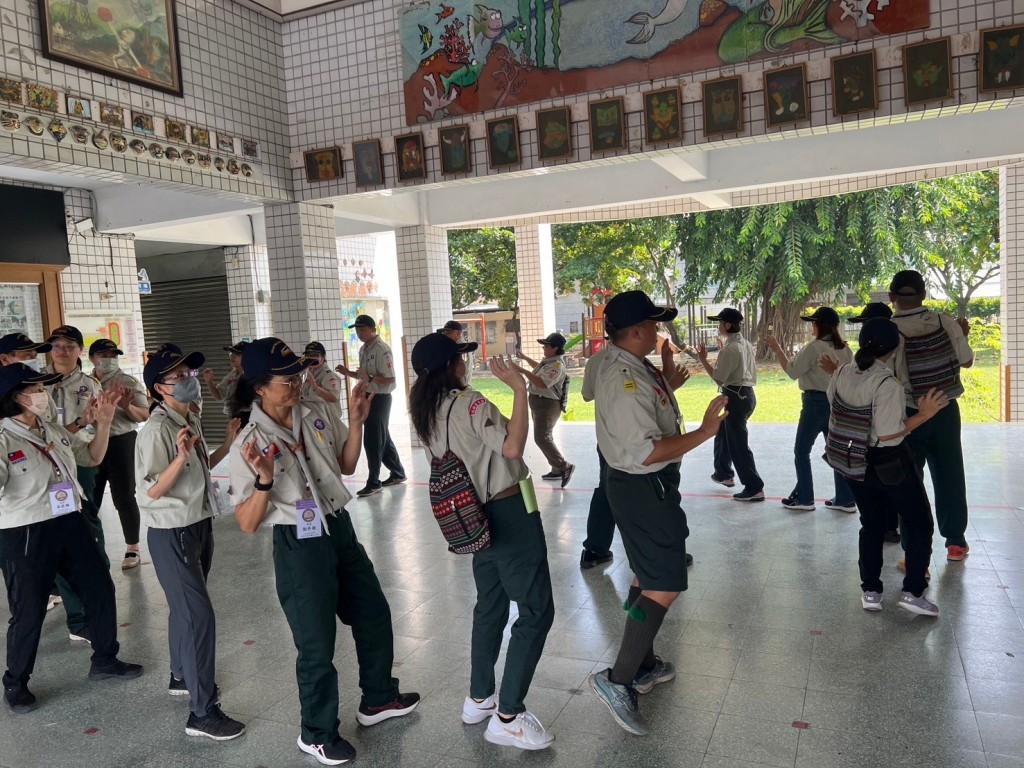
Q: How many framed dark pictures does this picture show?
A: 13